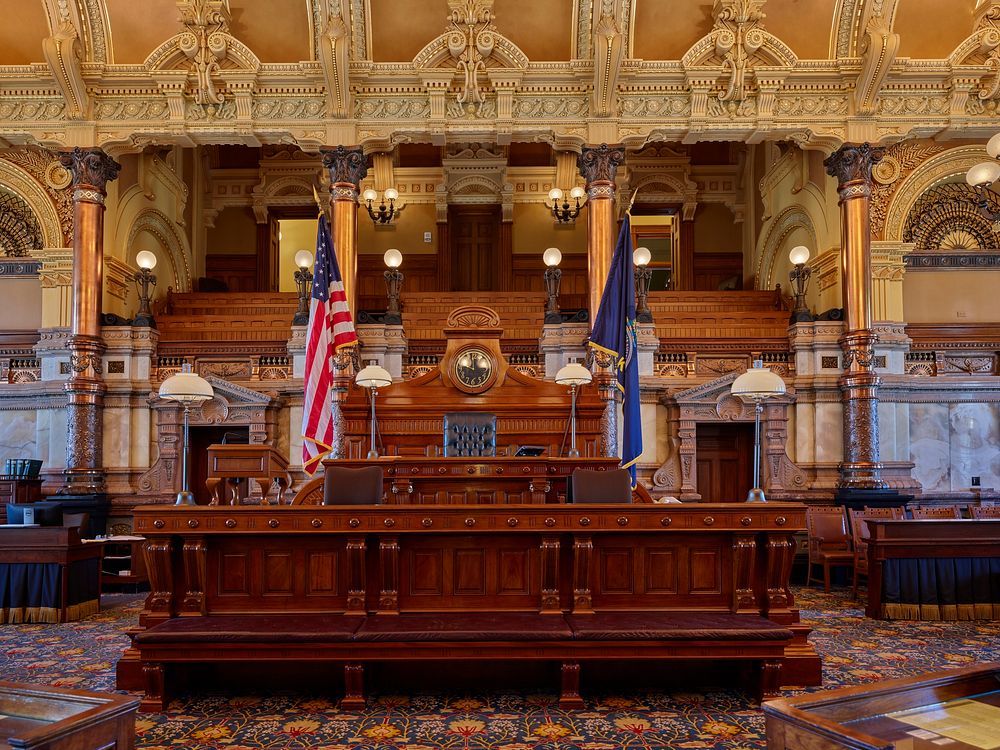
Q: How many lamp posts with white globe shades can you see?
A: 6